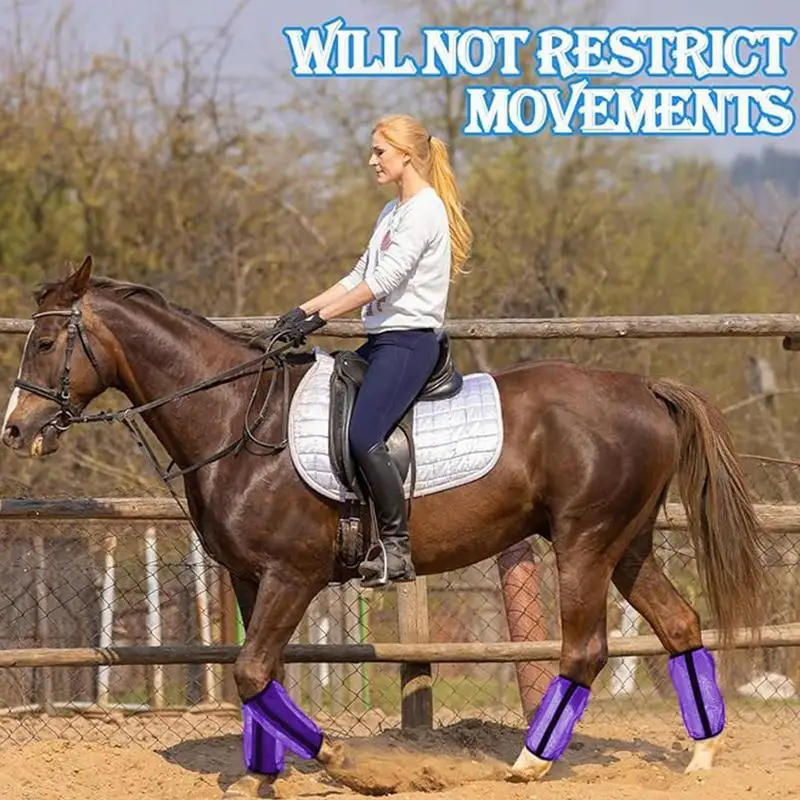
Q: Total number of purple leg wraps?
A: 4